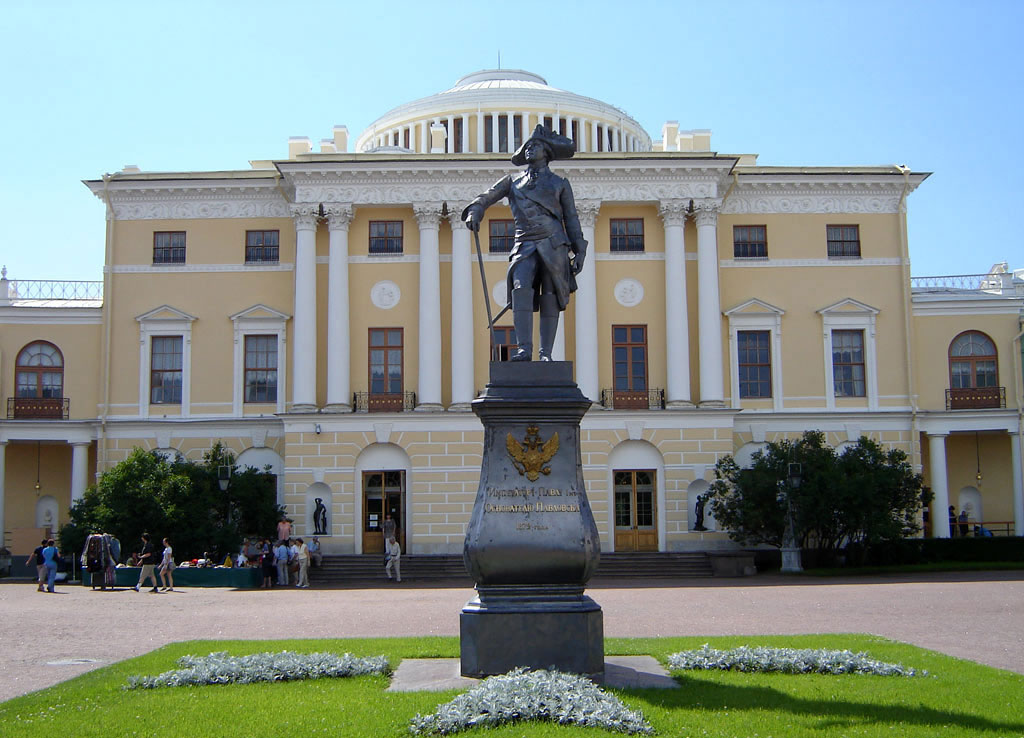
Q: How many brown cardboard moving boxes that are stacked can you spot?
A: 0